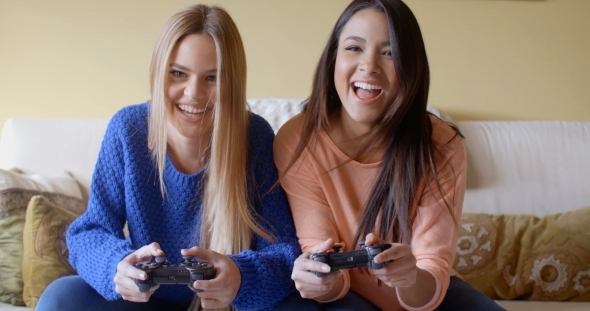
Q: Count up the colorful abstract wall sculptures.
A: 0